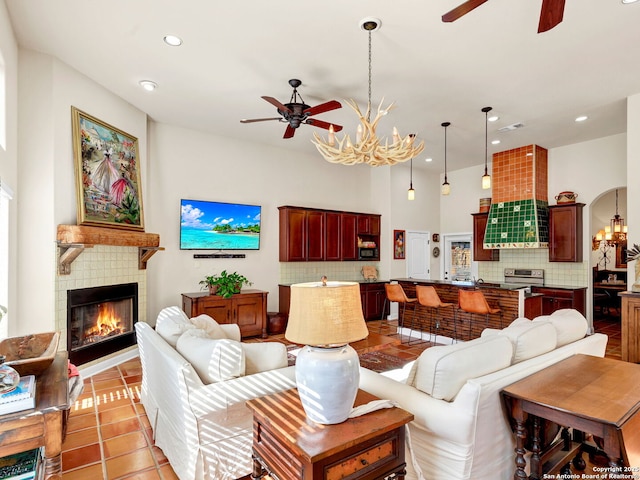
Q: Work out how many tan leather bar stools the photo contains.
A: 3